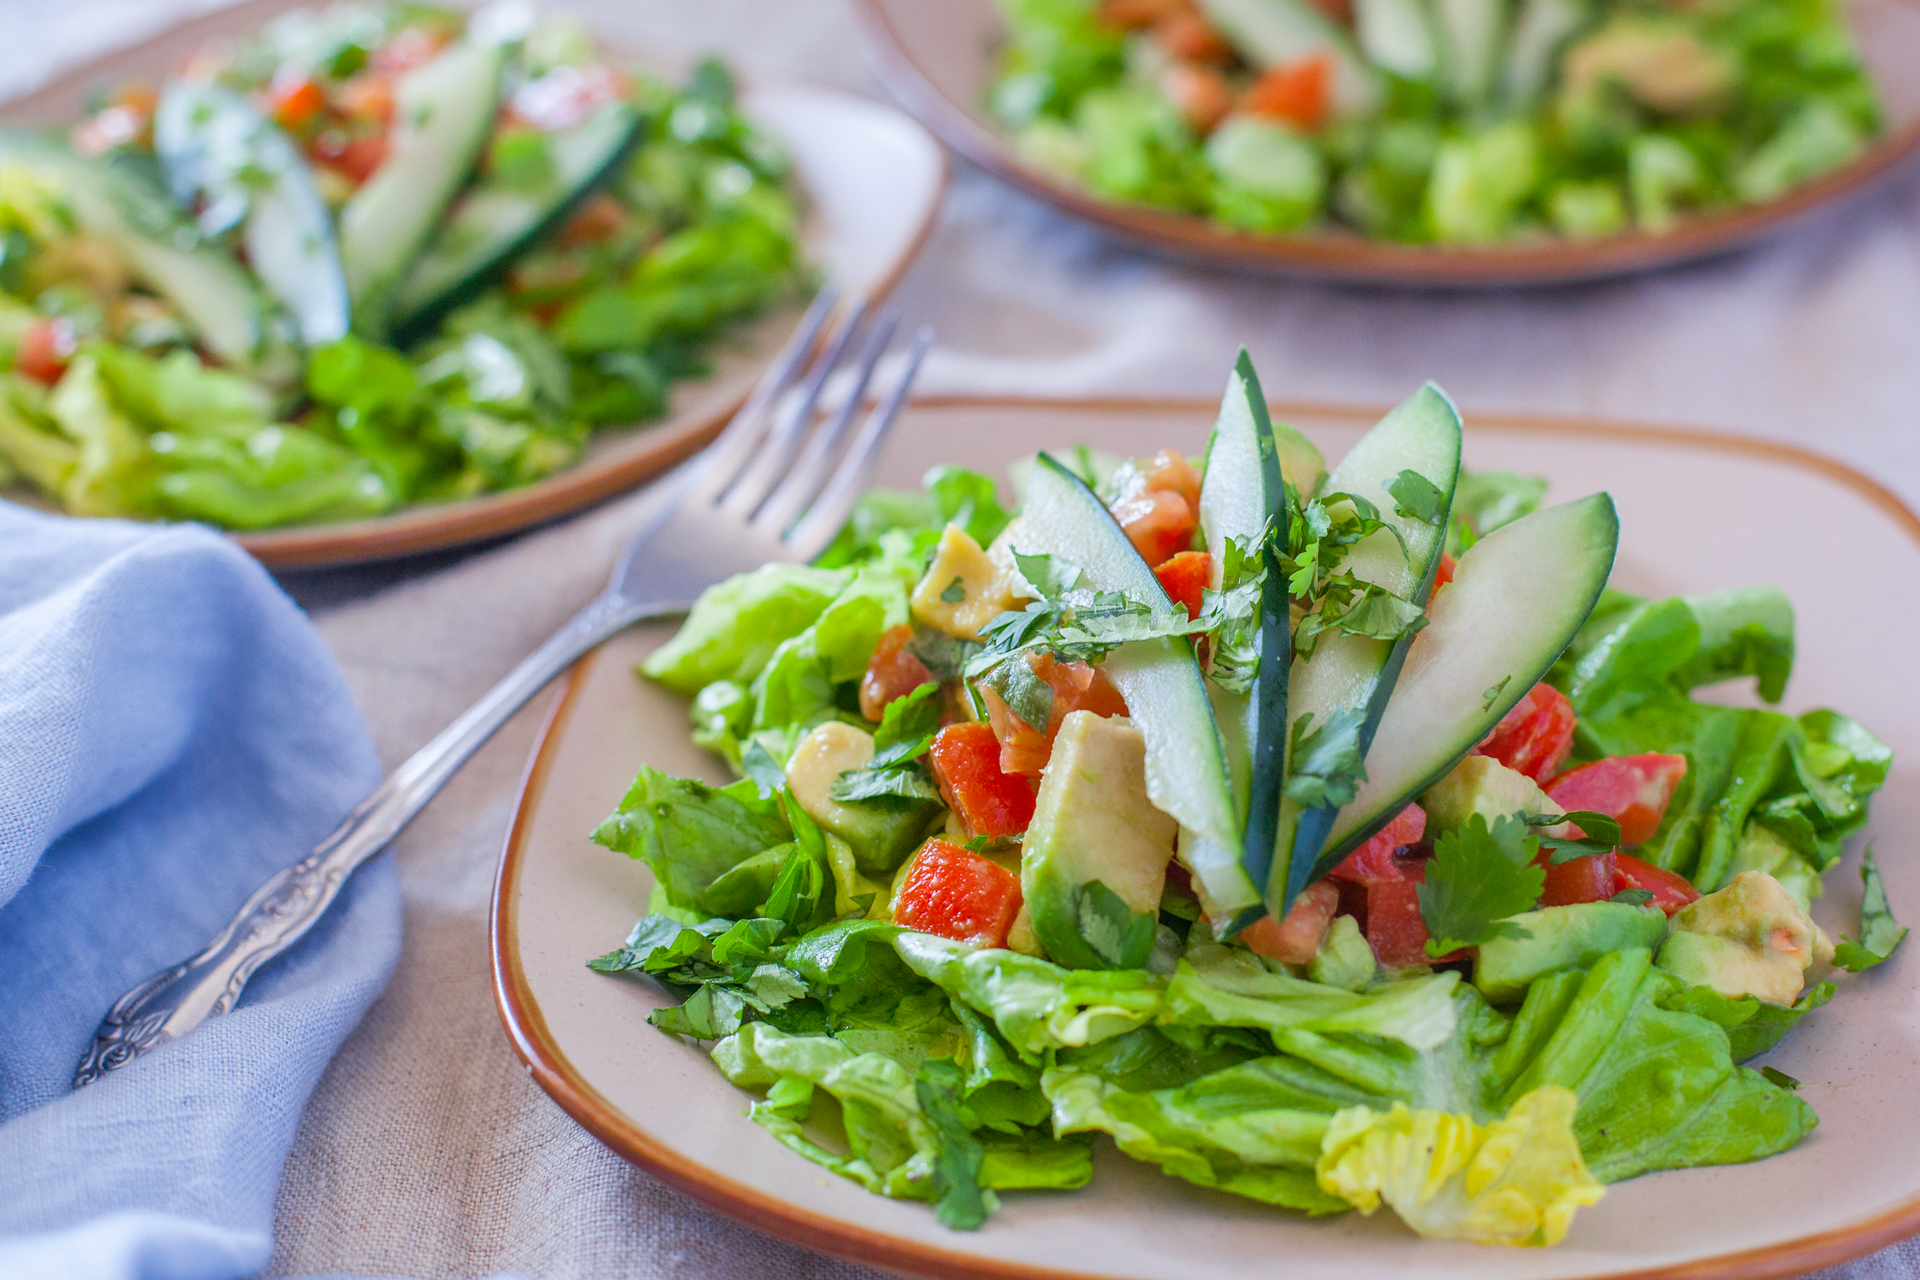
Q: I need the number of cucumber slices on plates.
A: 12